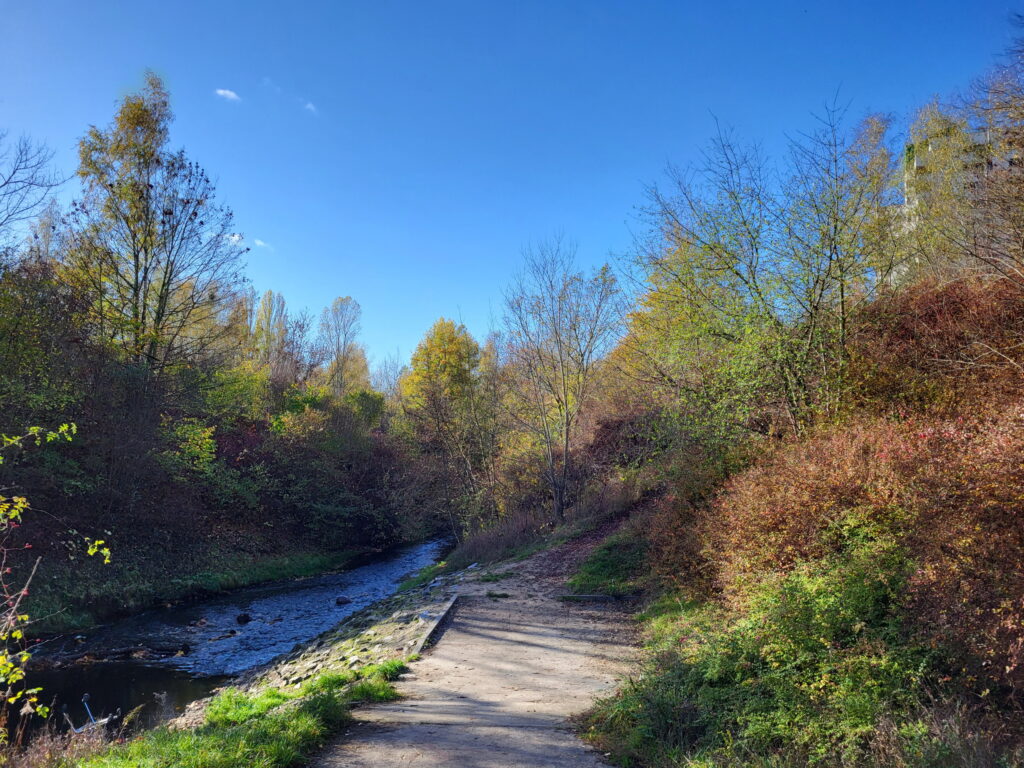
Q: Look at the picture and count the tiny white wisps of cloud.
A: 4